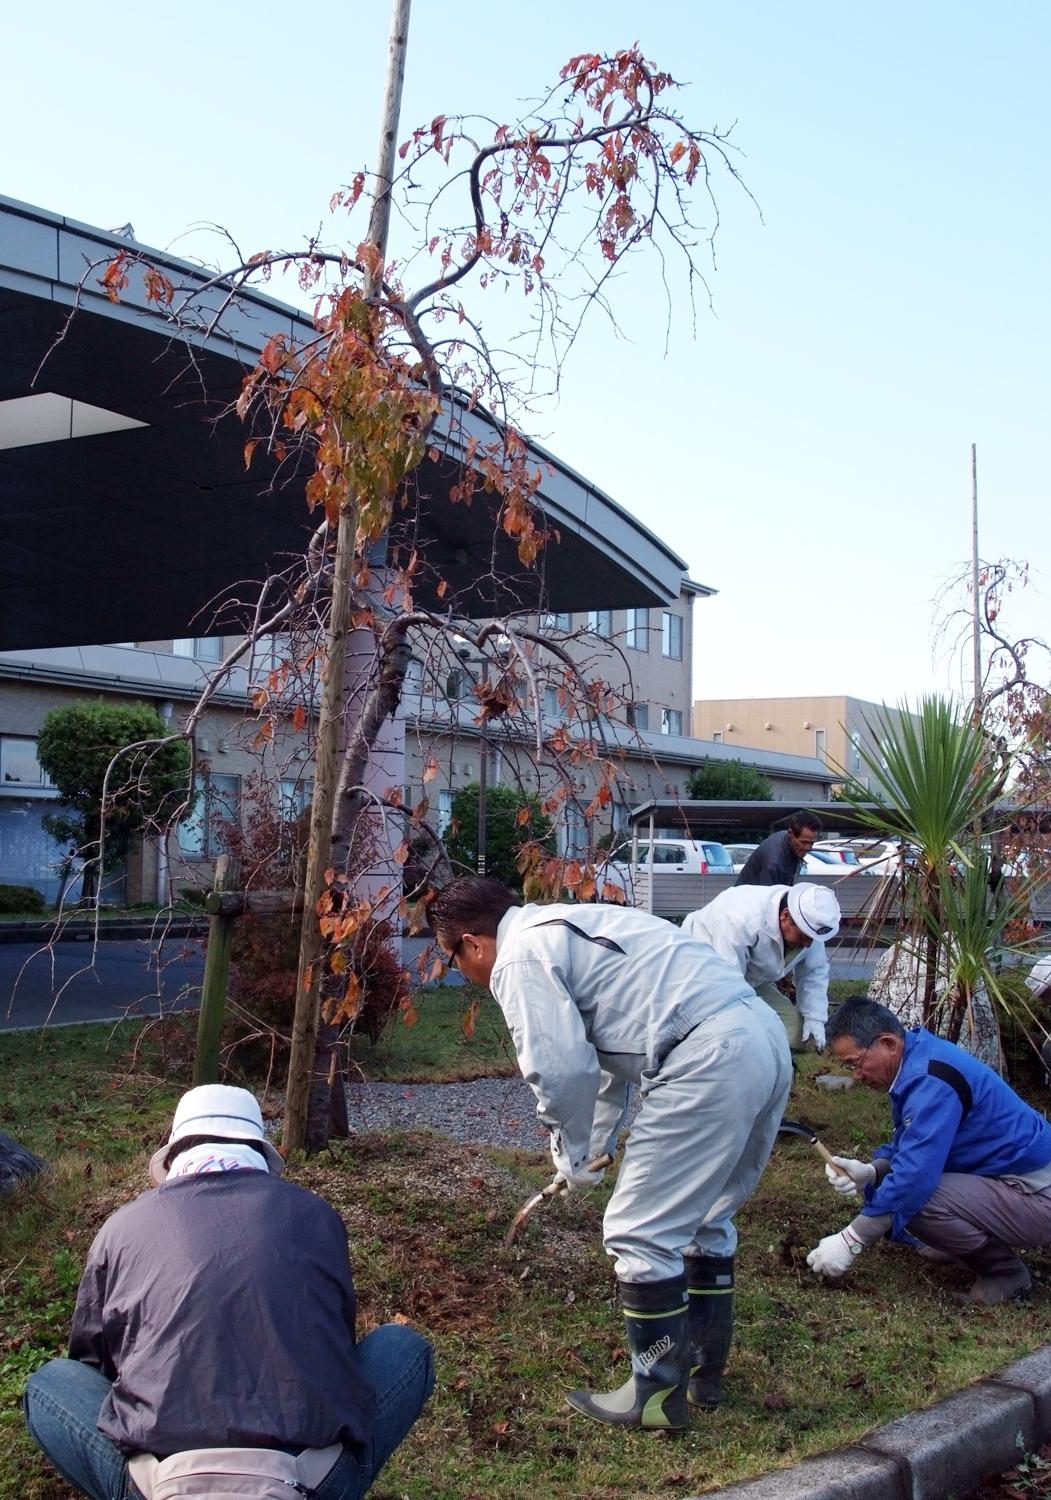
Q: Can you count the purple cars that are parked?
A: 0